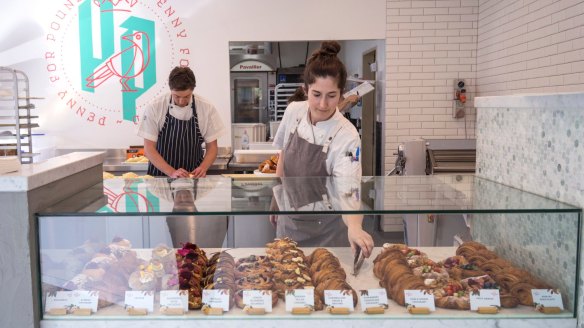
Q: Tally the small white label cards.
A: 12